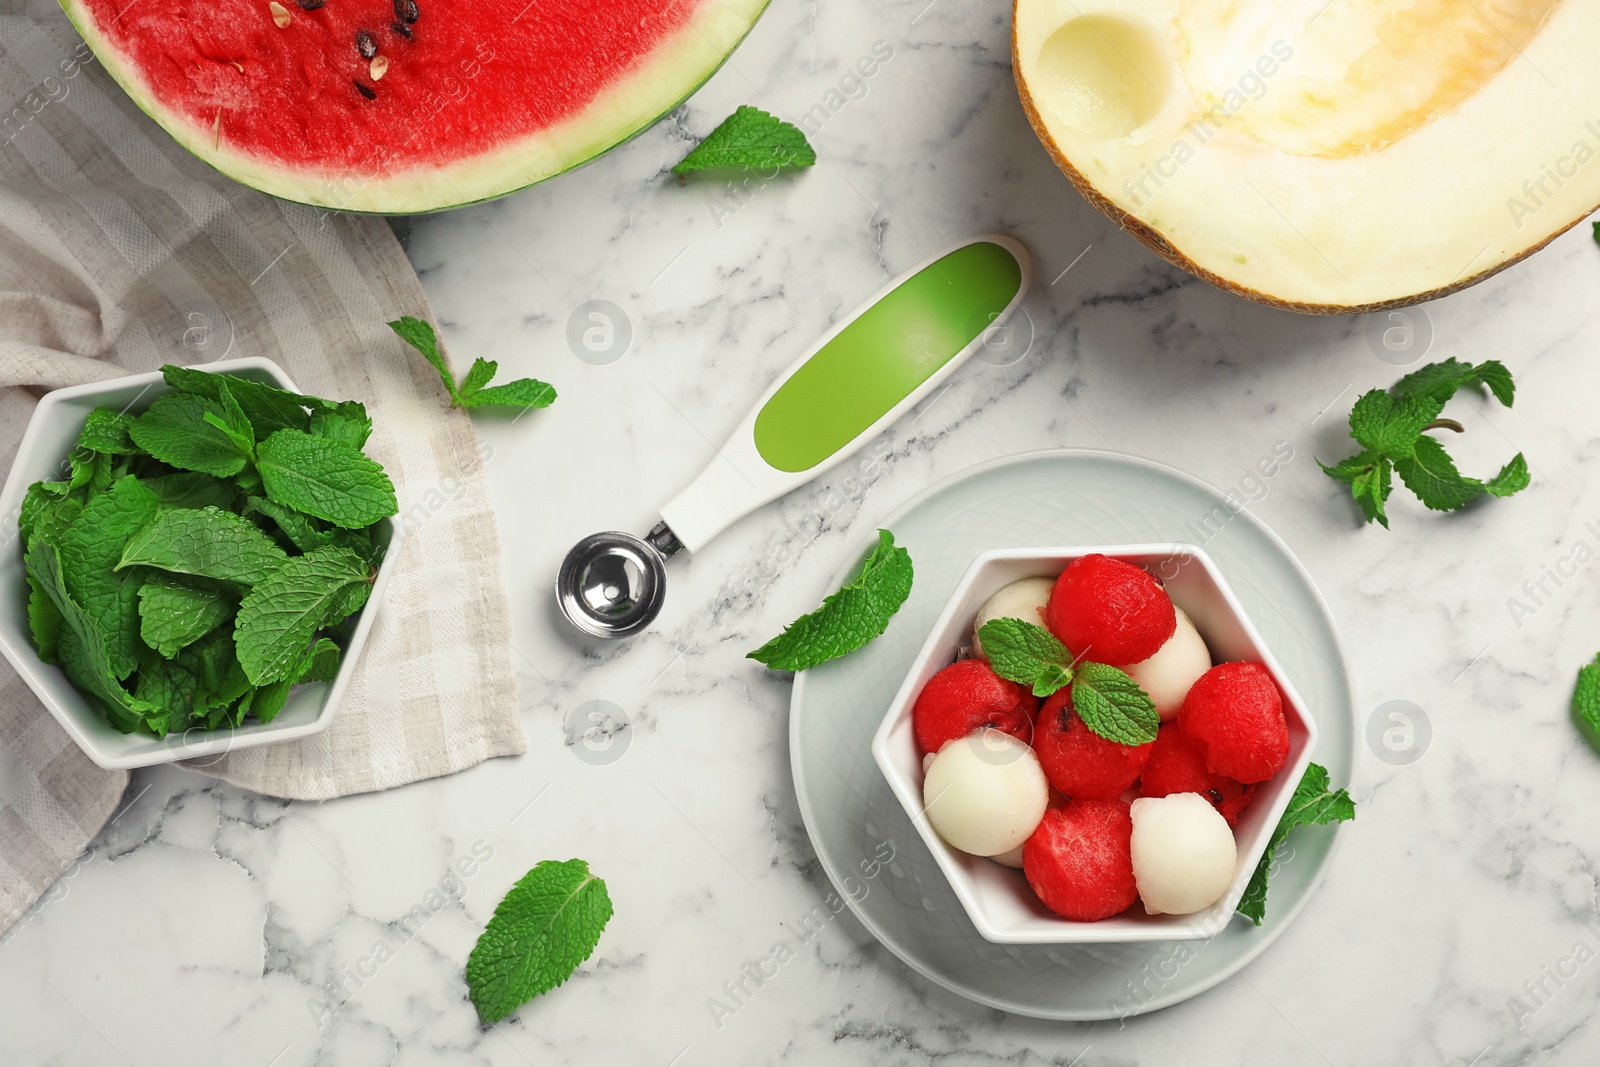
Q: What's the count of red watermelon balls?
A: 6